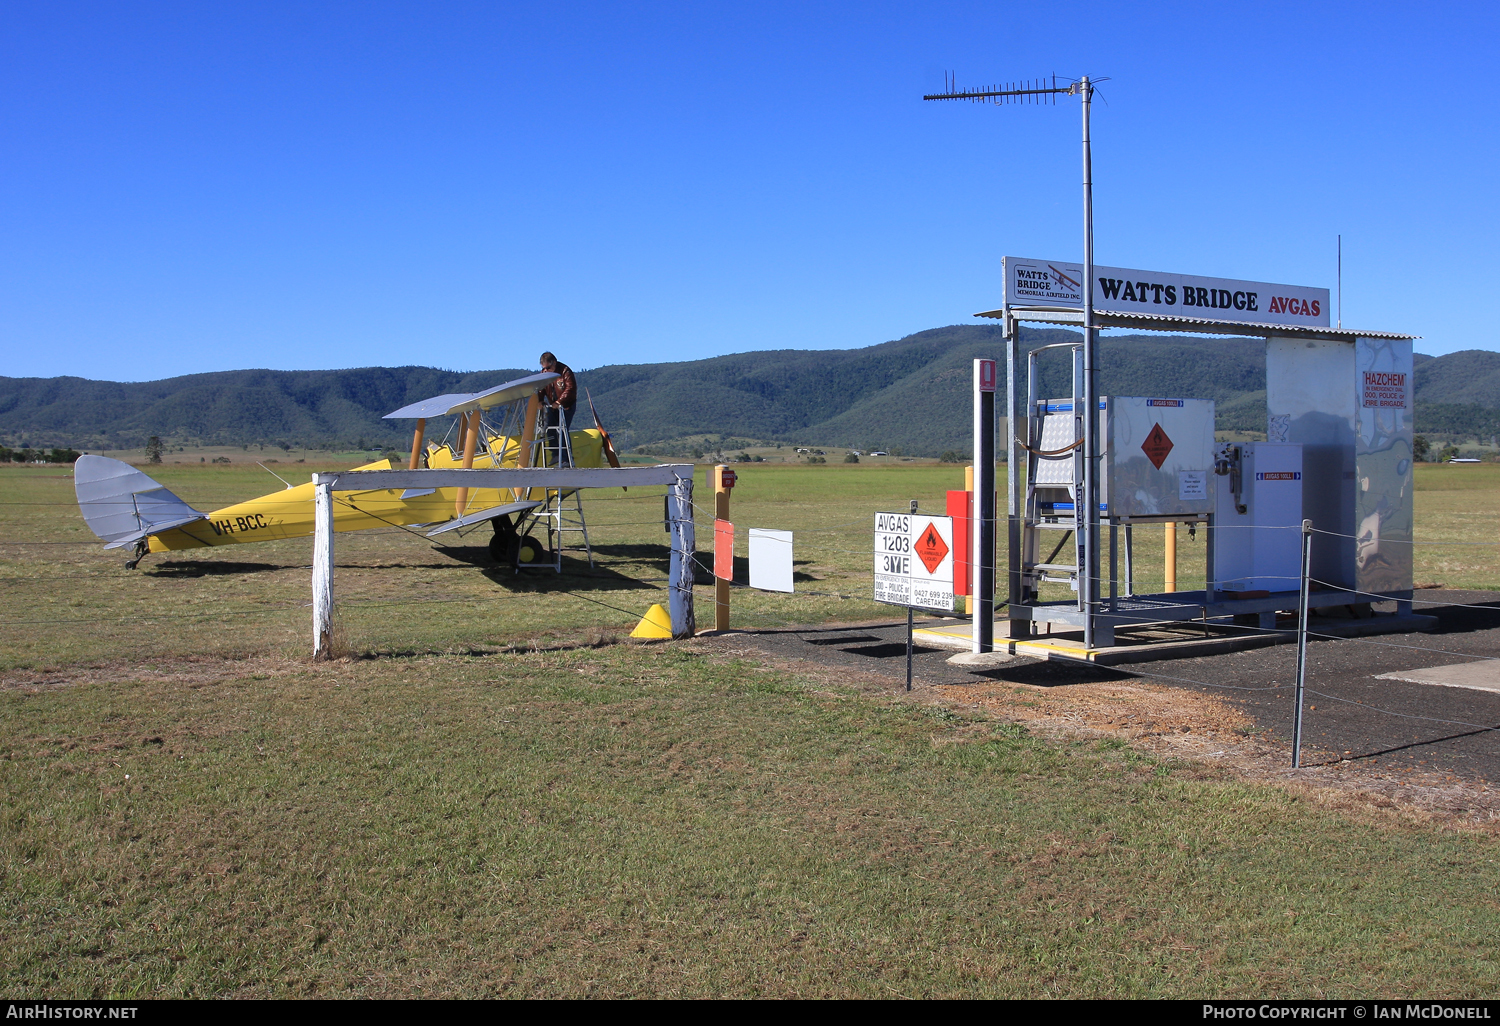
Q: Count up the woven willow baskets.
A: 0